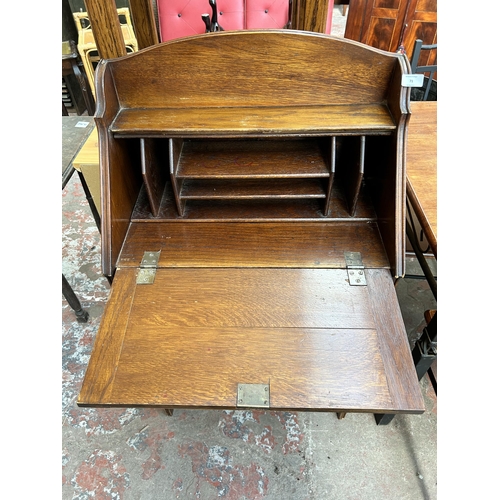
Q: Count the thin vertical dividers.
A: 4